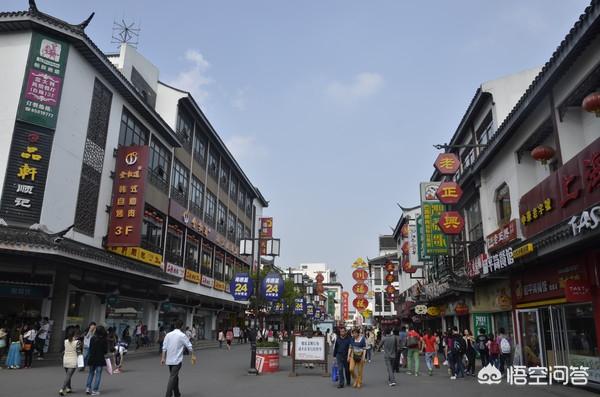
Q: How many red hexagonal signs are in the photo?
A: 3